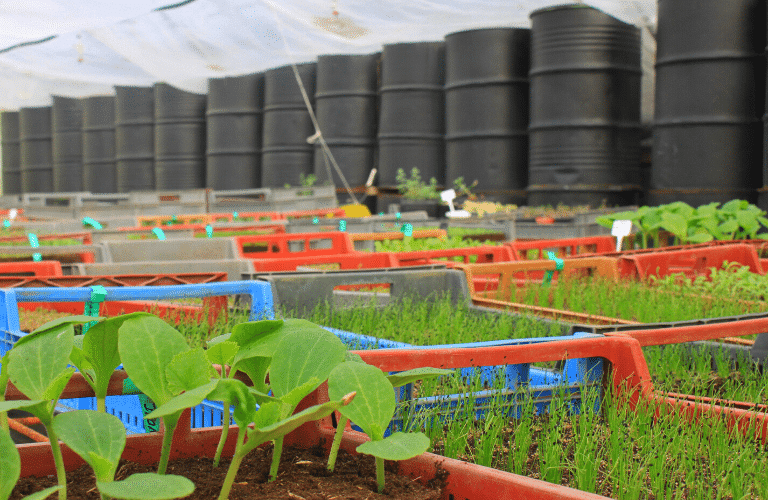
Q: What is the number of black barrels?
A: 13